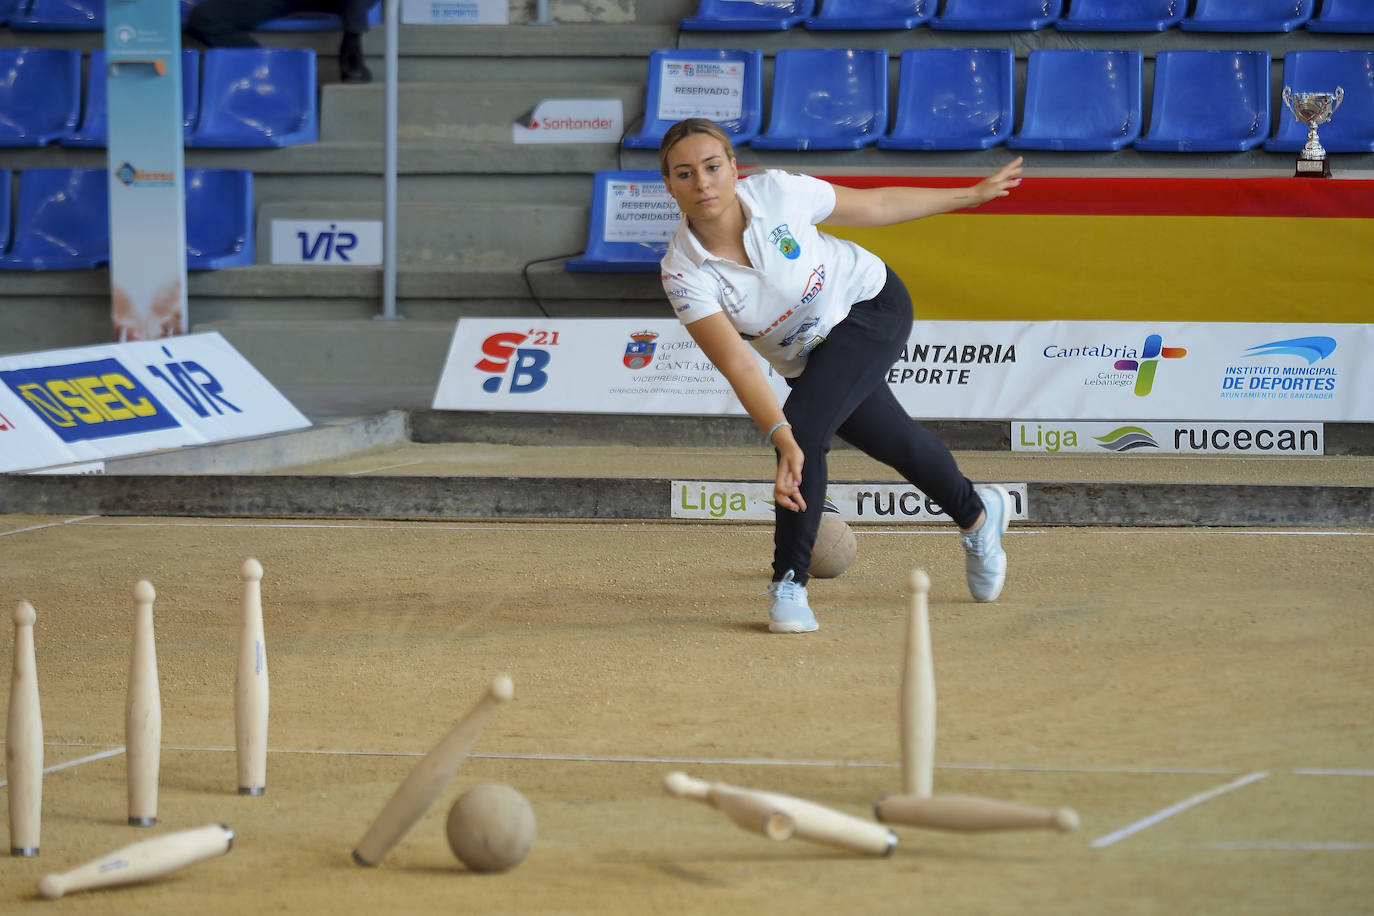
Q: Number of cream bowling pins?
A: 9